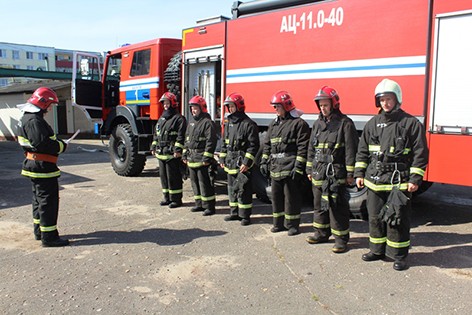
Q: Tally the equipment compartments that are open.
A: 1